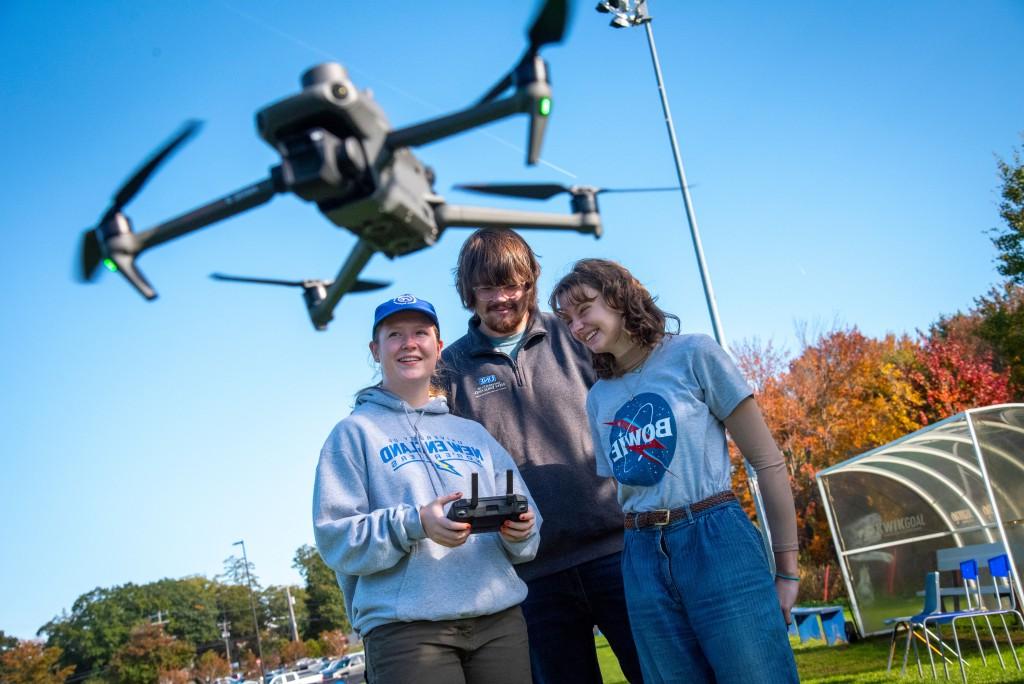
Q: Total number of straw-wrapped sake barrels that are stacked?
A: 0